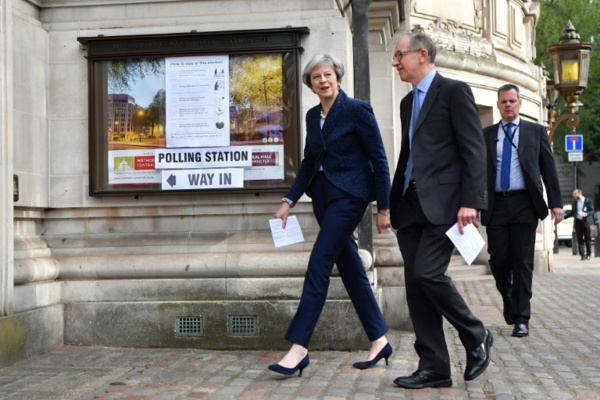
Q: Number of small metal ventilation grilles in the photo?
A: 2